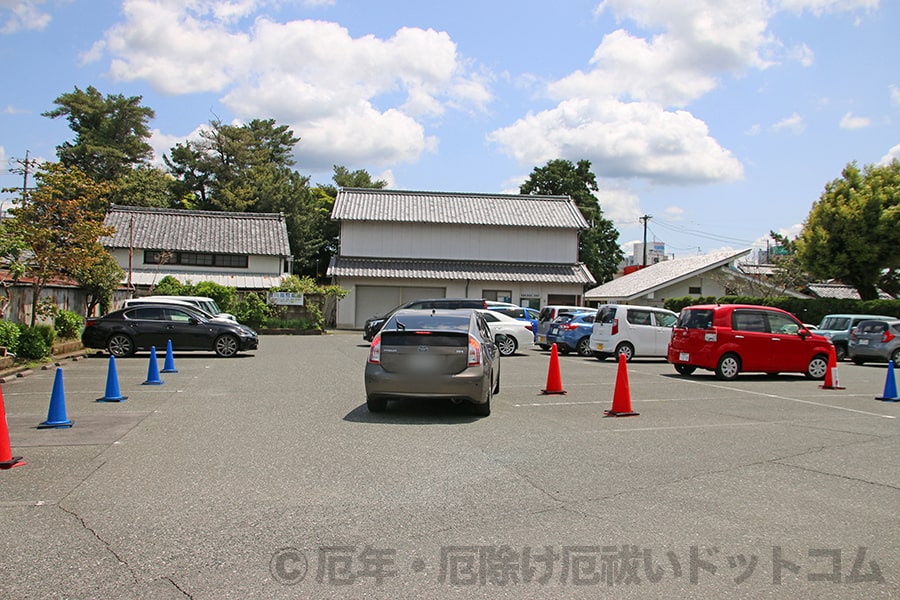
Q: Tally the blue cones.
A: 5